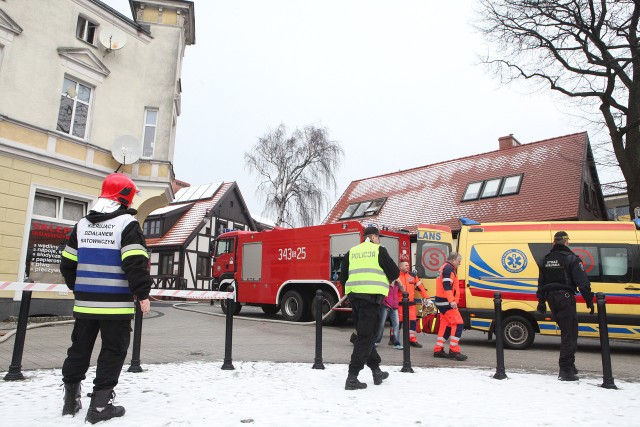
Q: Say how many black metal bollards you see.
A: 7